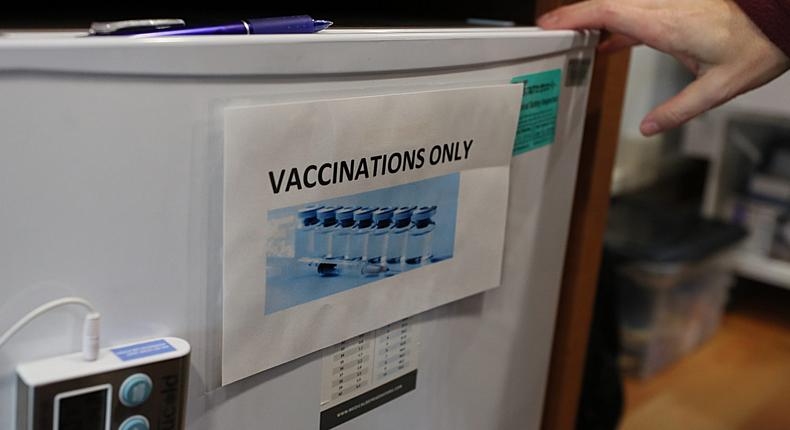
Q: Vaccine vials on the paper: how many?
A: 7